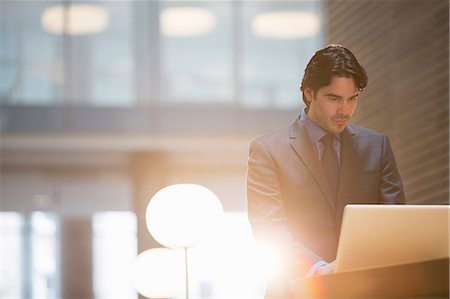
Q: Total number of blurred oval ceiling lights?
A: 3